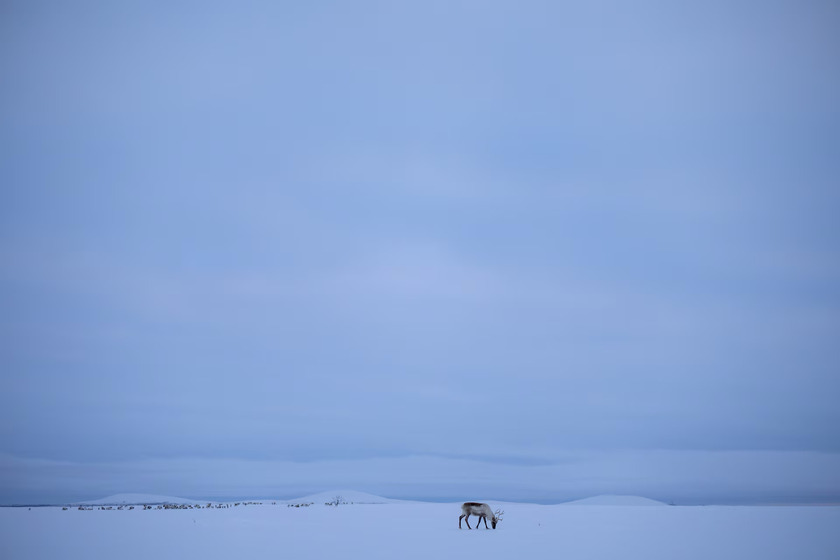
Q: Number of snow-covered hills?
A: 3